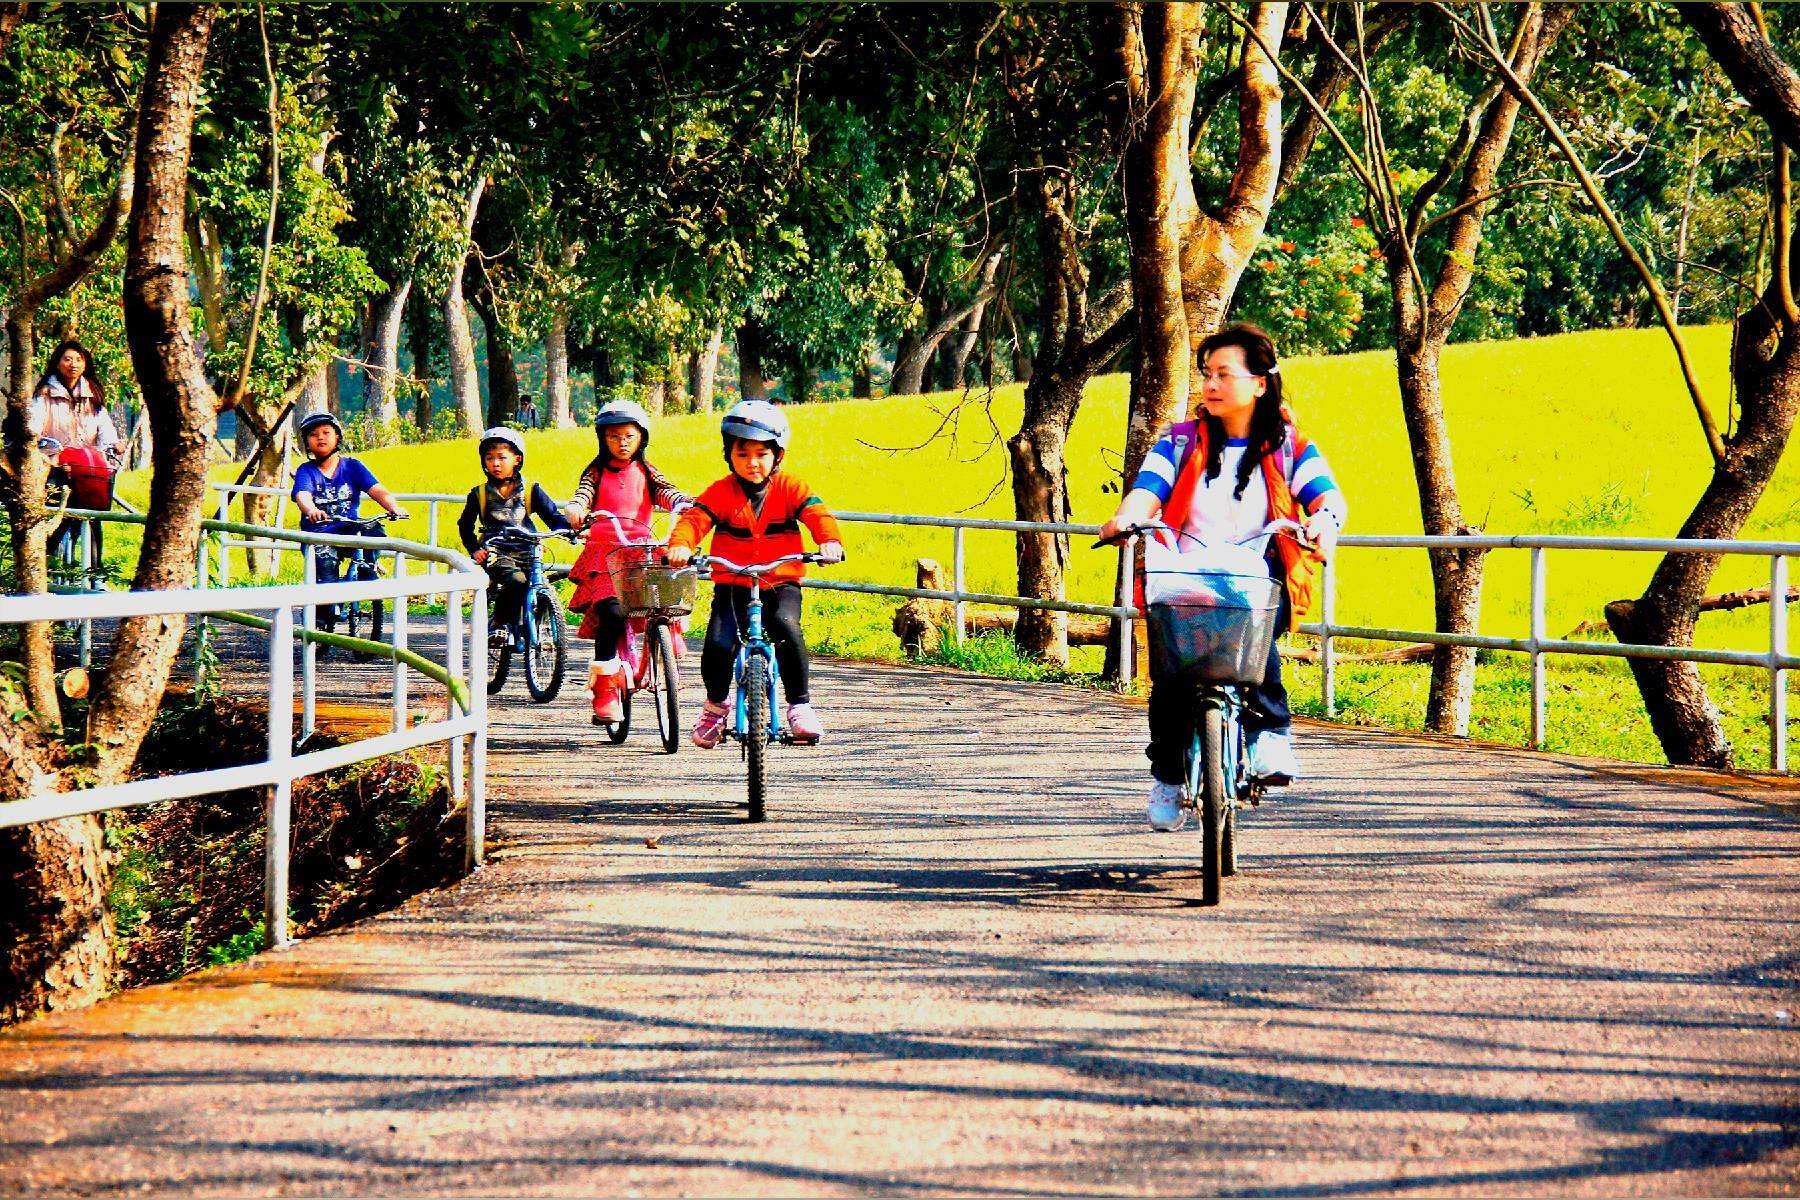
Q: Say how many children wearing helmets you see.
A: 4